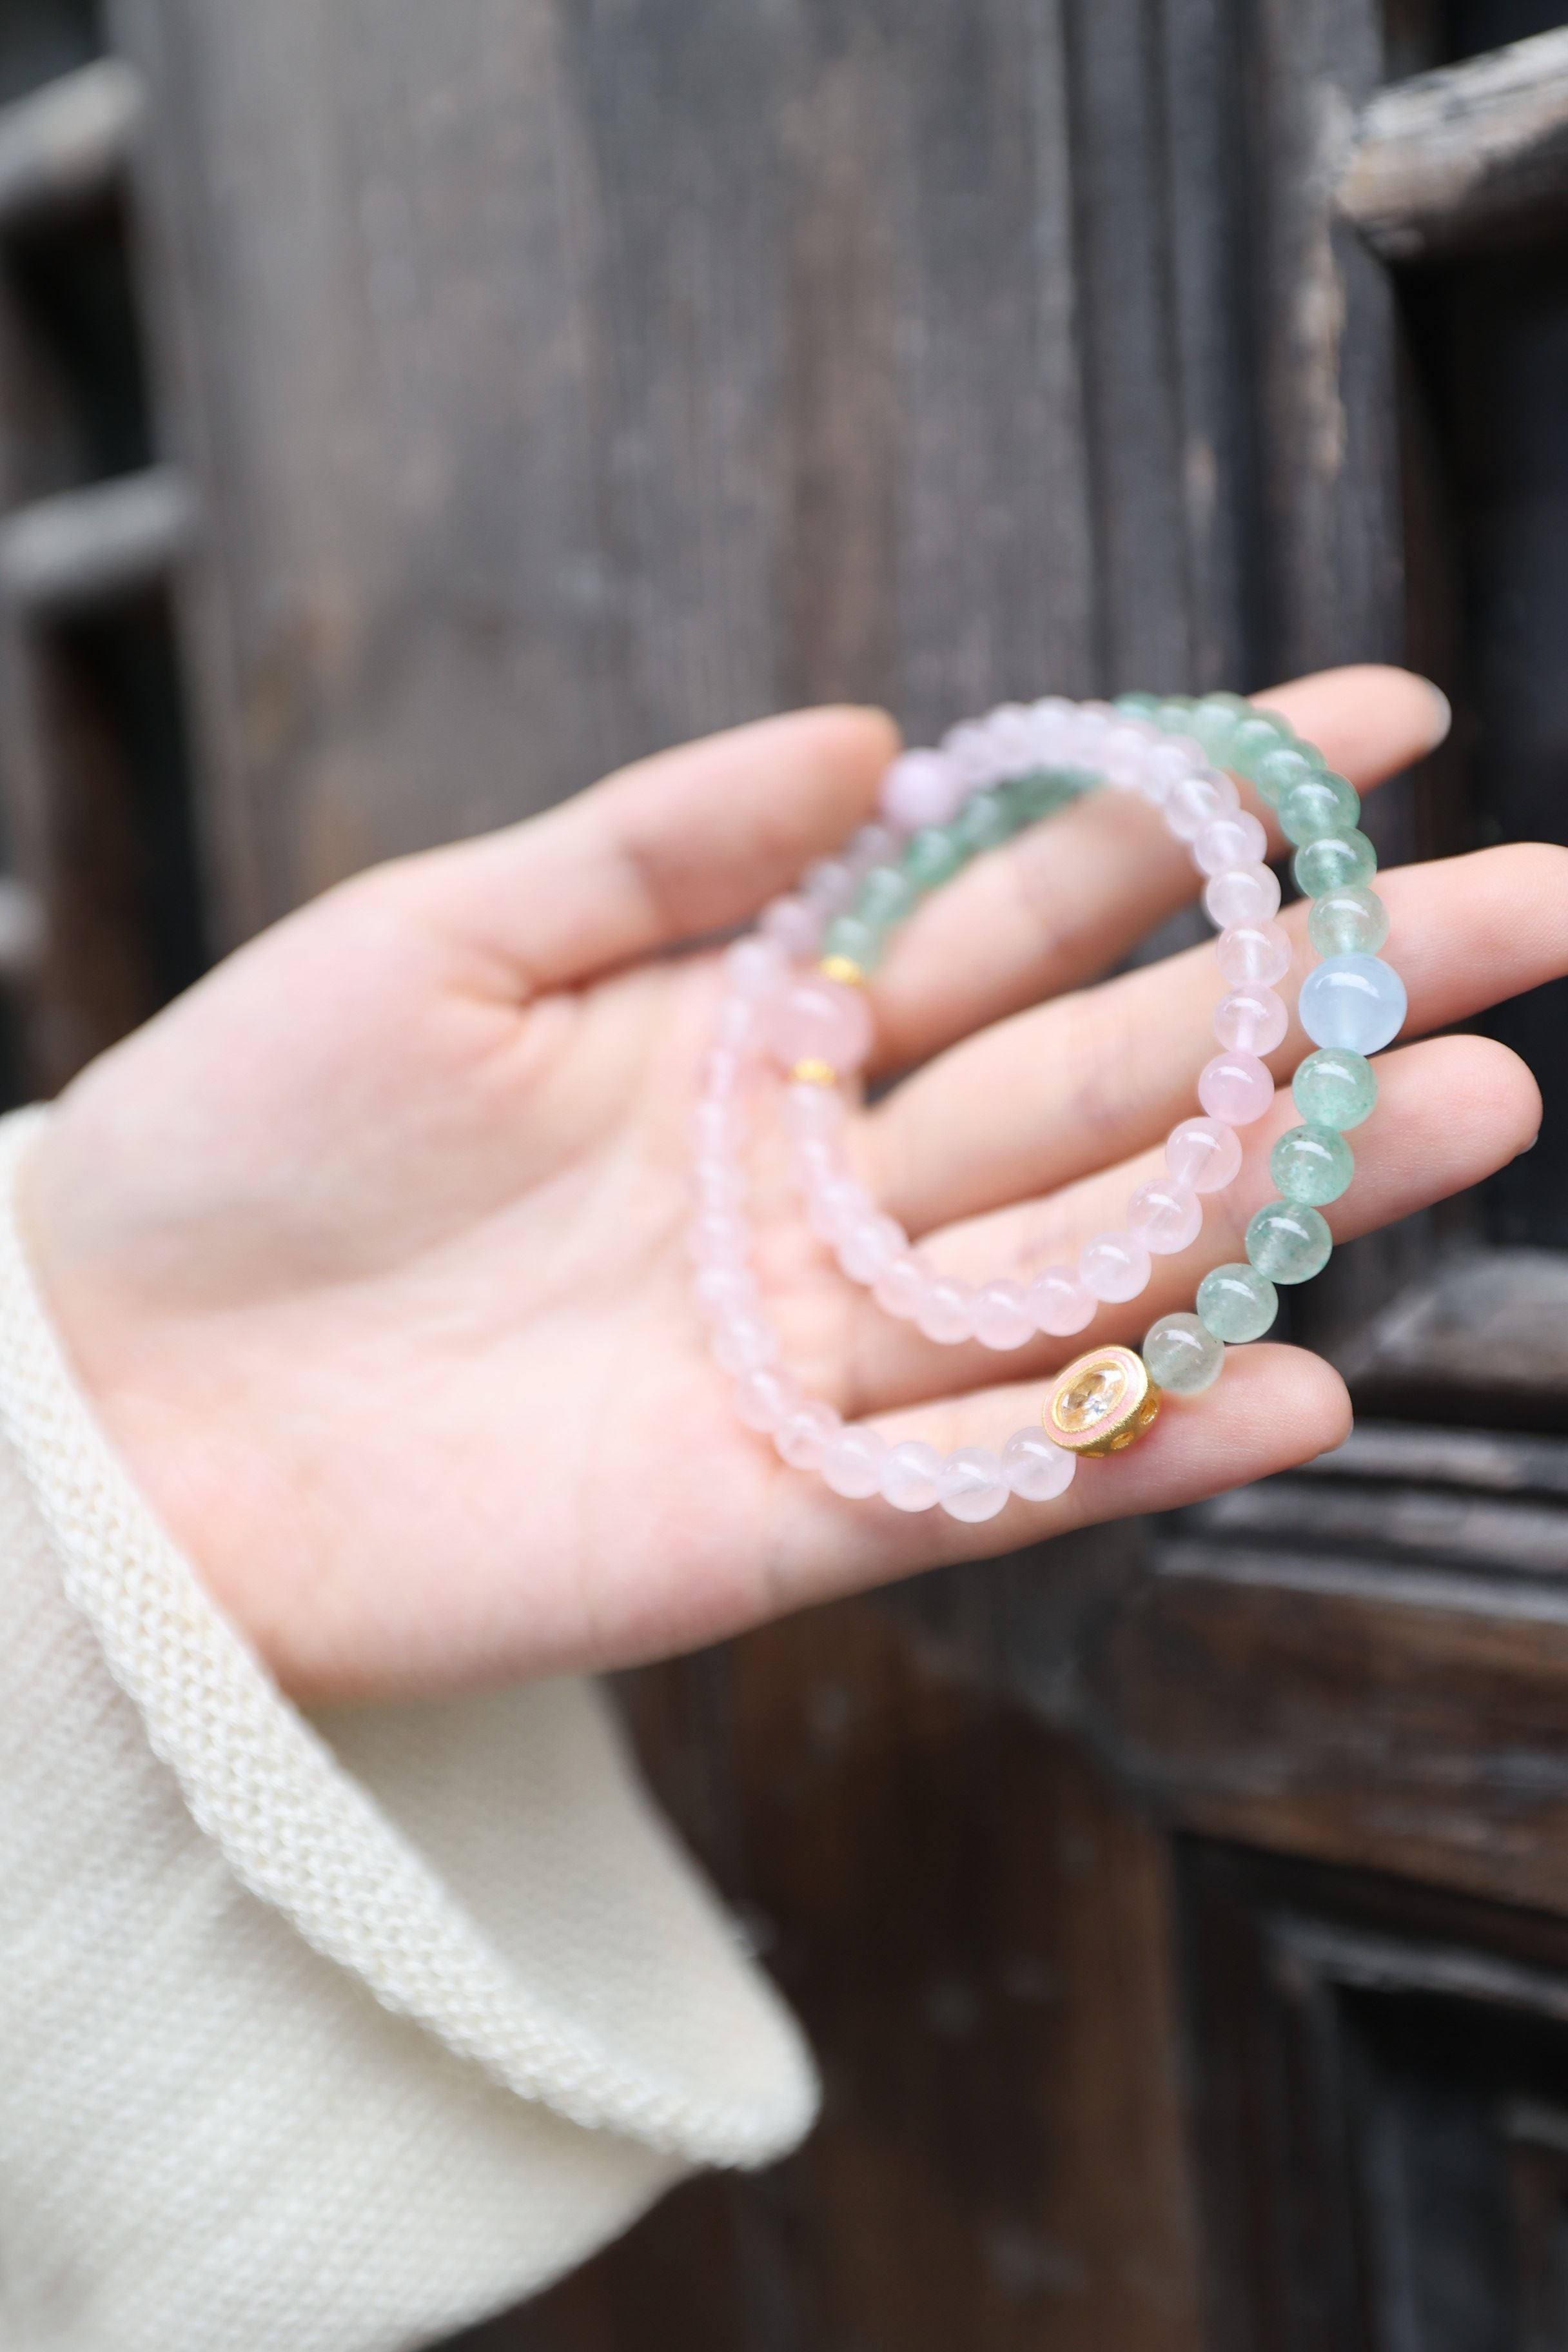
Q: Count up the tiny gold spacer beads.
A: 2